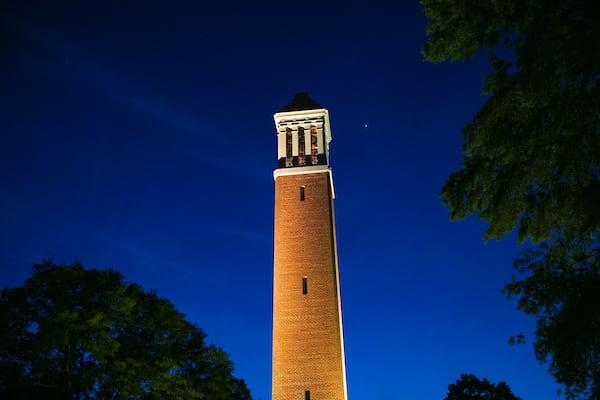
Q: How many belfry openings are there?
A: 3